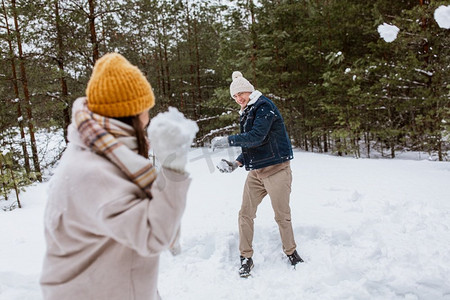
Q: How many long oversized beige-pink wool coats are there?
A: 1